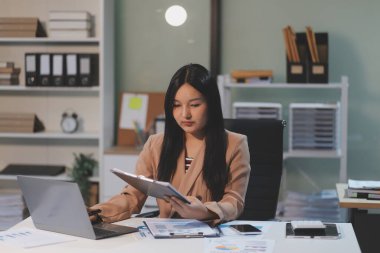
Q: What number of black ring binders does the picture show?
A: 5